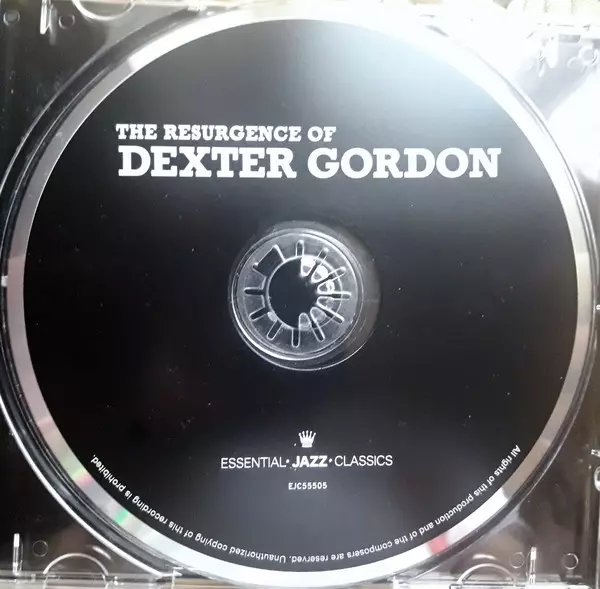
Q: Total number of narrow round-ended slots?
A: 10